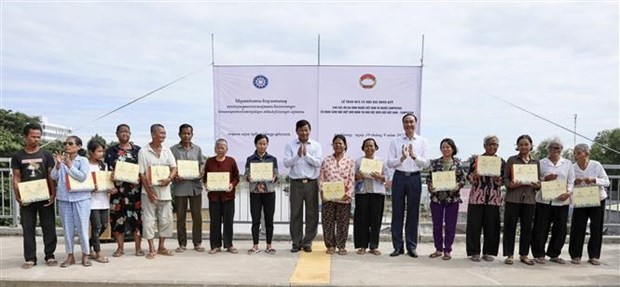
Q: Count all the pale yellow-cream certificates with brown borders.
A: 15